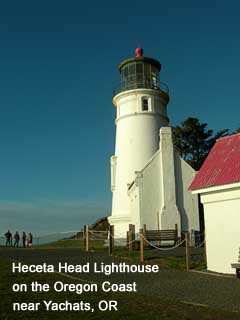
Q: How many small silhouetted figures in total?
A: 4